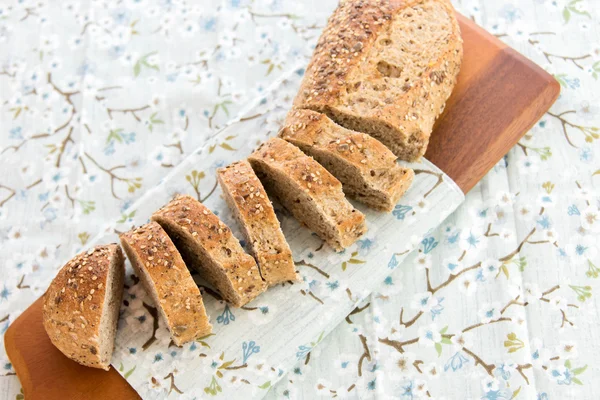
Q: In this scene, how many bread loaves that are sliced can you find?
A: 1